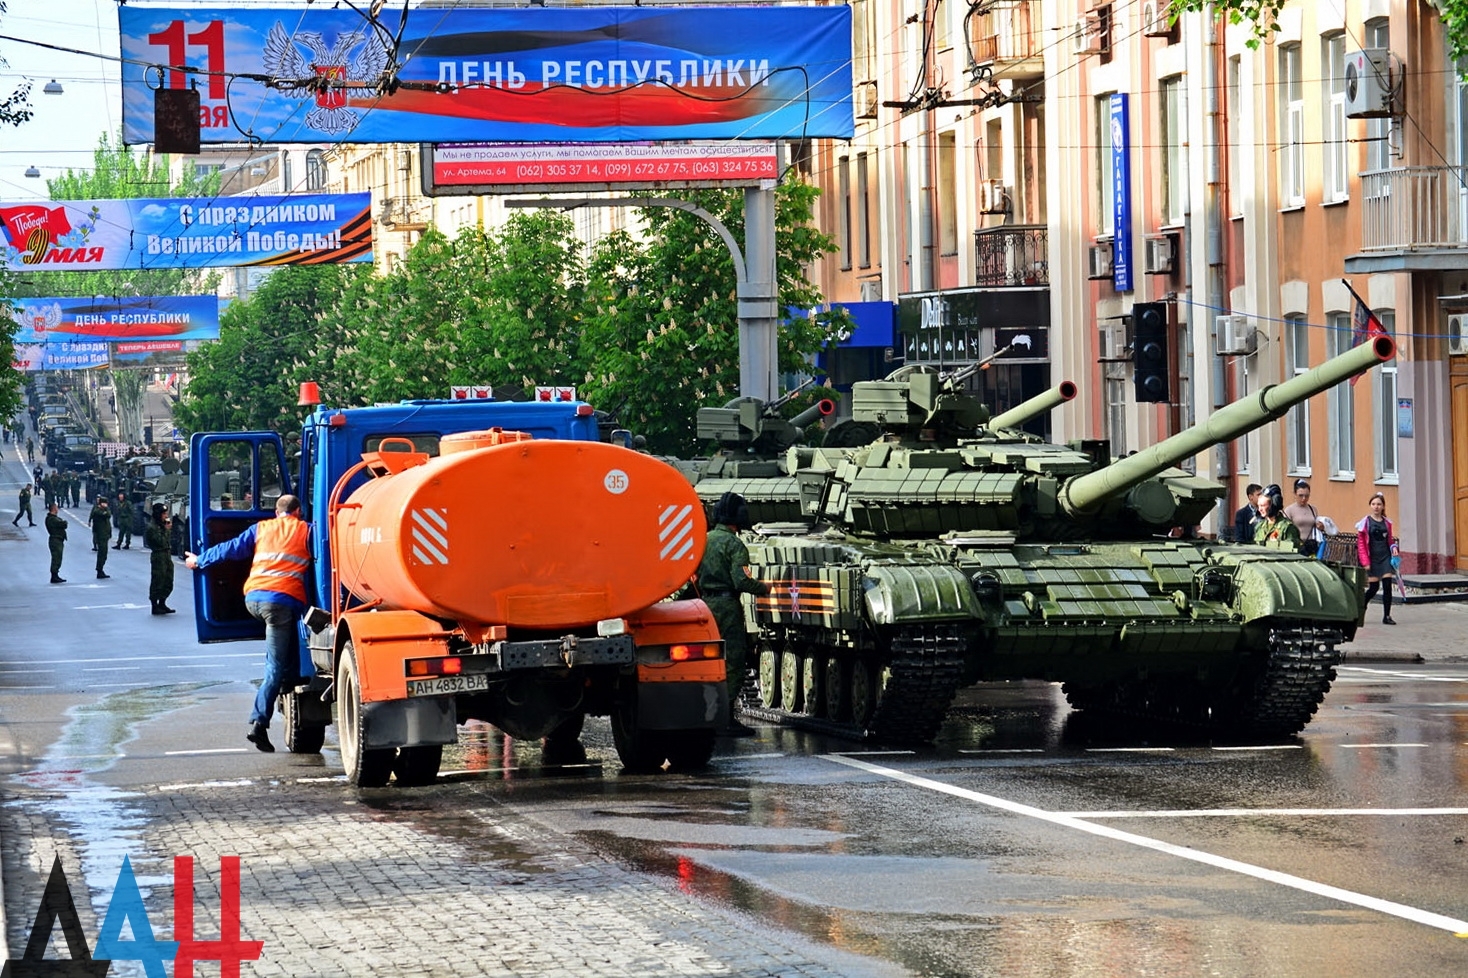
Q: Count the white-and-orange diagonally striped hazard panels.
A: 2